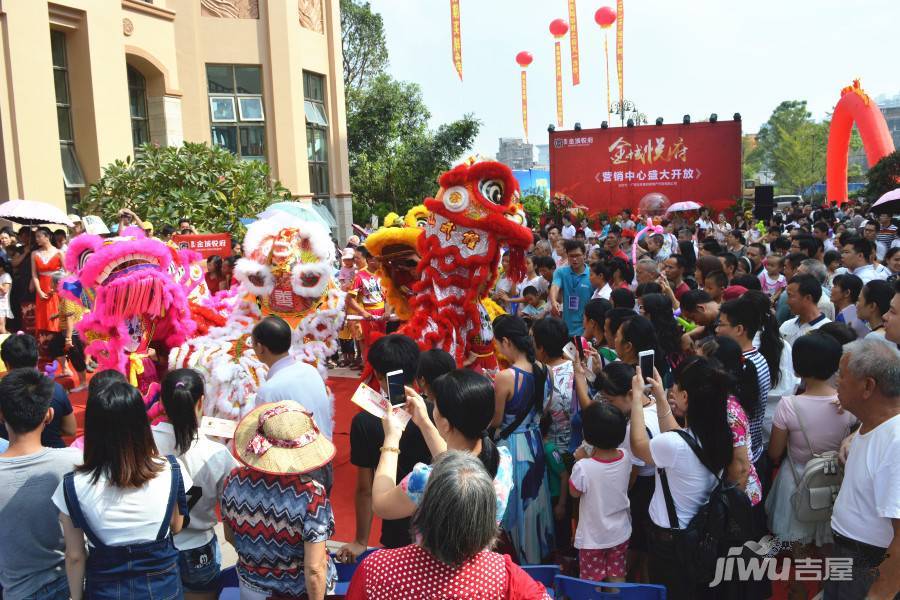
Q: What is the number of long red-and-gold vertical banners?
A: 6